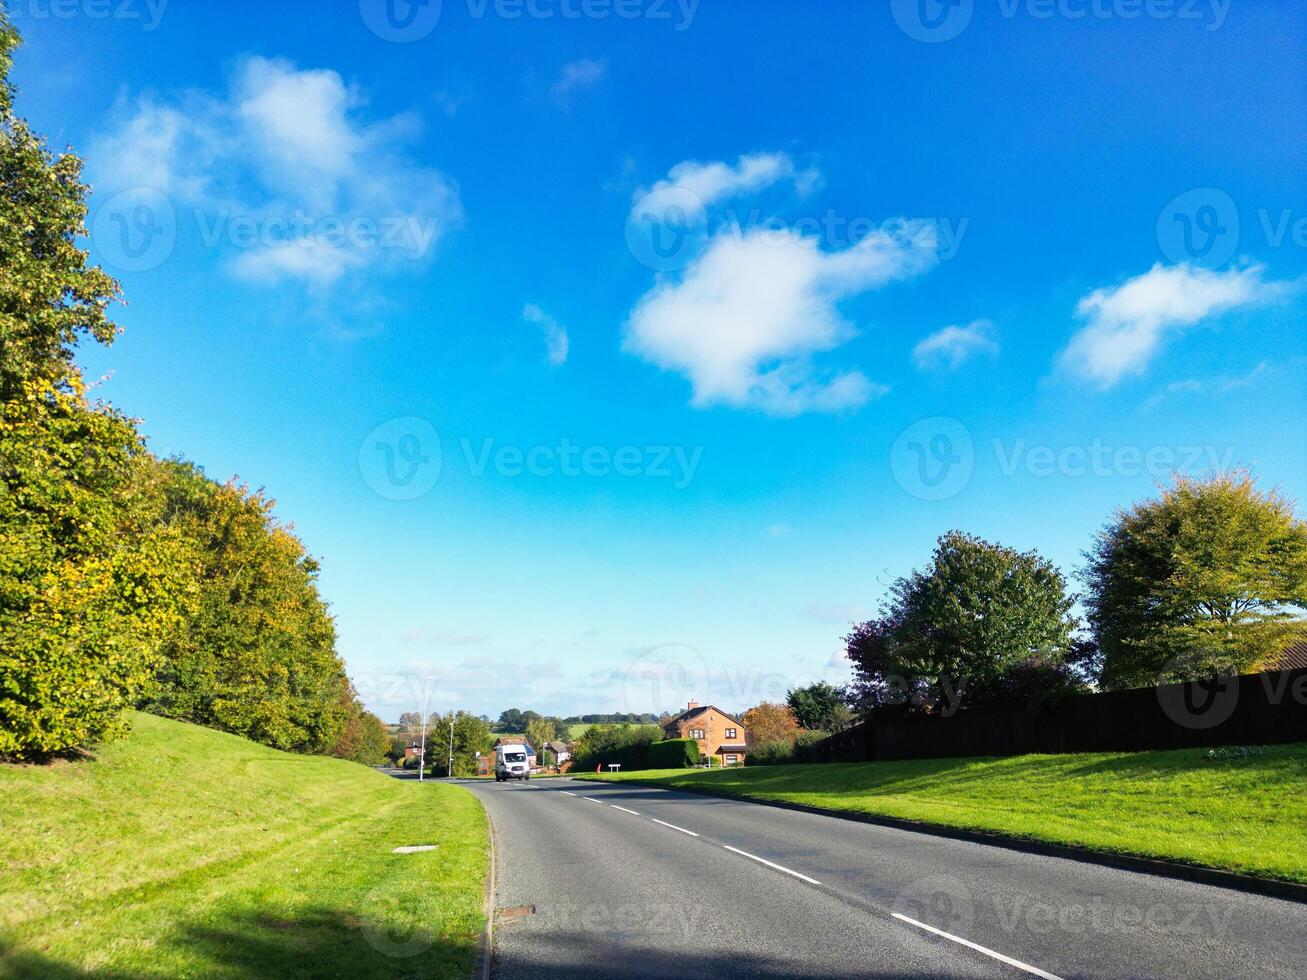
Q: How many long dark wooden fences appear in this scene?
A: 1